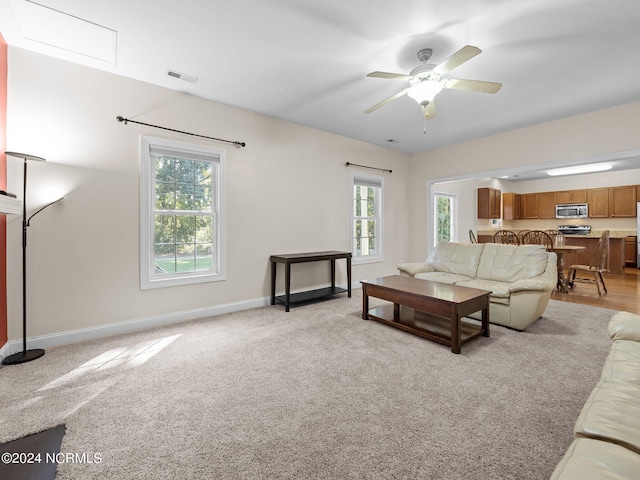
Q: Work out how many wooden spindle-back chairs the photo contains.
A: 6